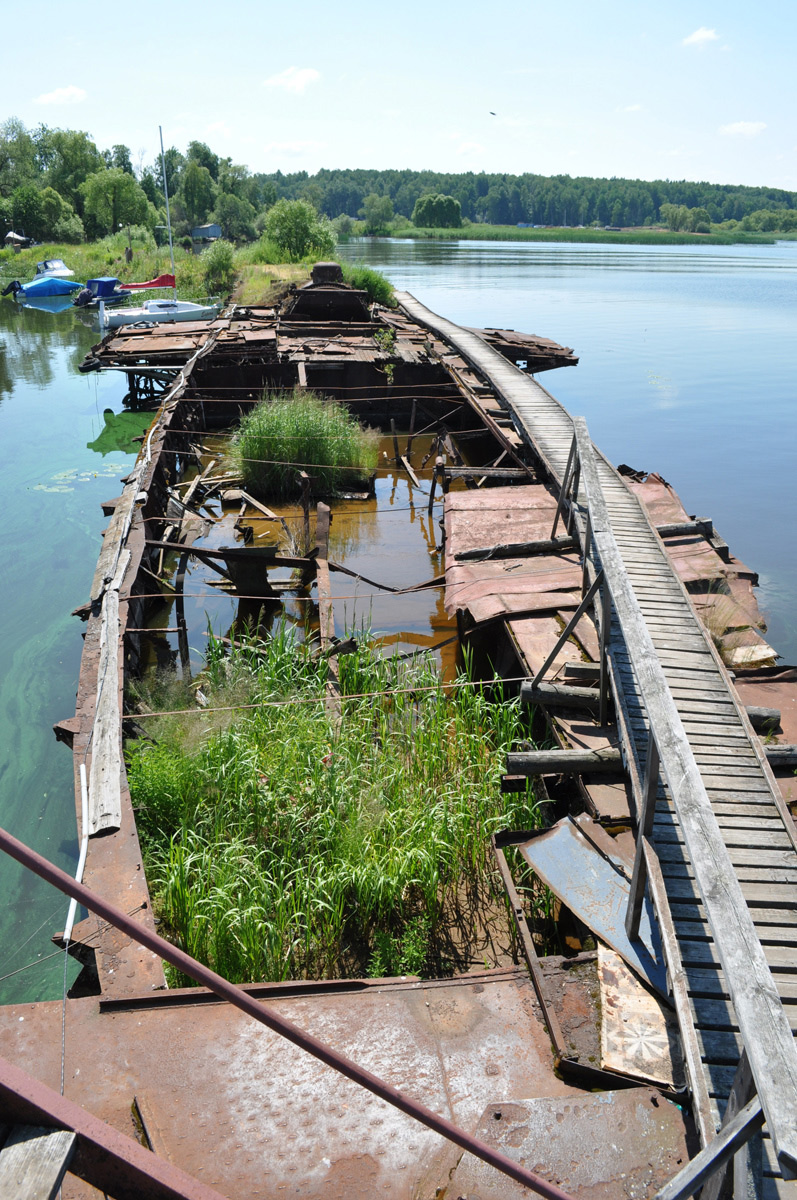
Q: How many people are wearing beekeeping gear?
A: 0